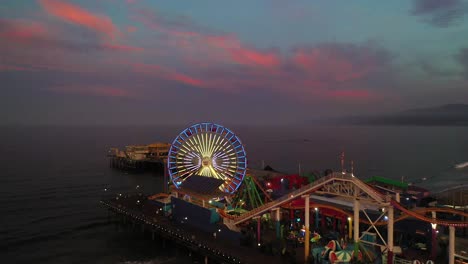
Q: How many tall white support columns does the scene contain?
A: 4